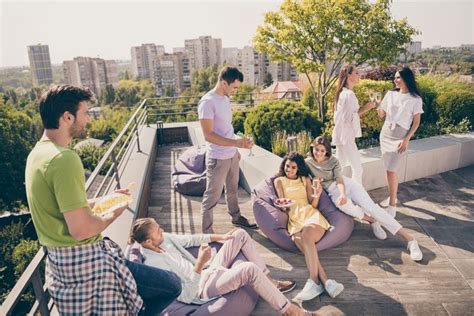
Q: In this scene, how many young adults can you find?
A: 7